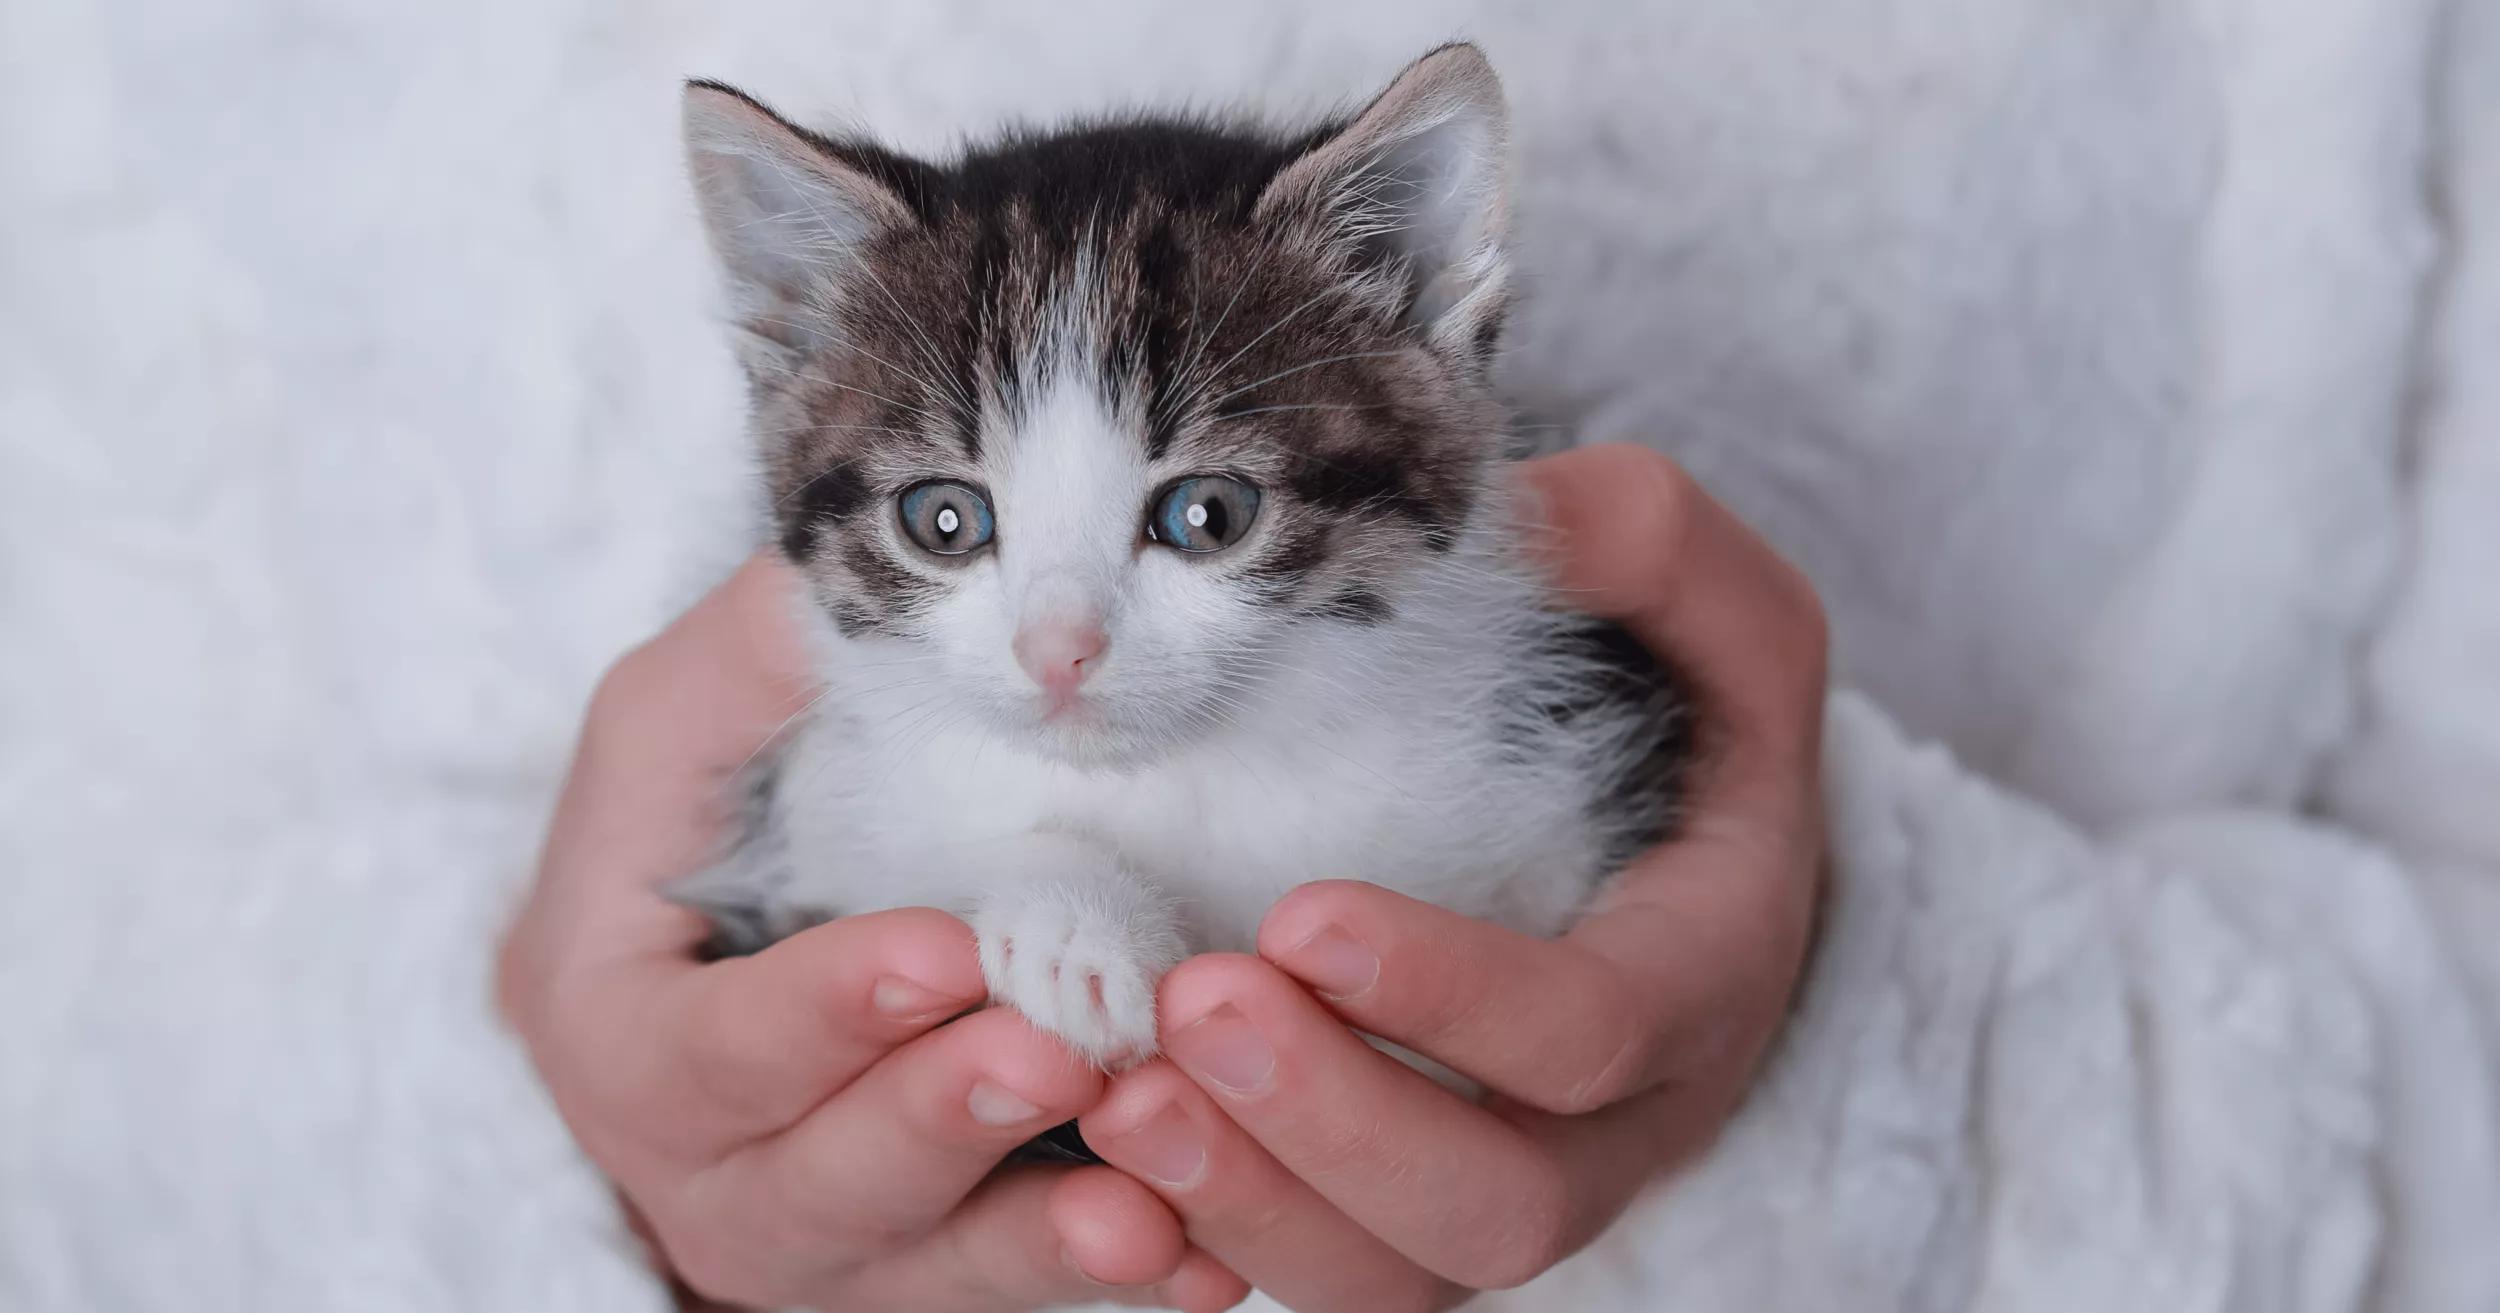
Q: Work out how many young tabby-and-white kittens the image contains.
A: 1